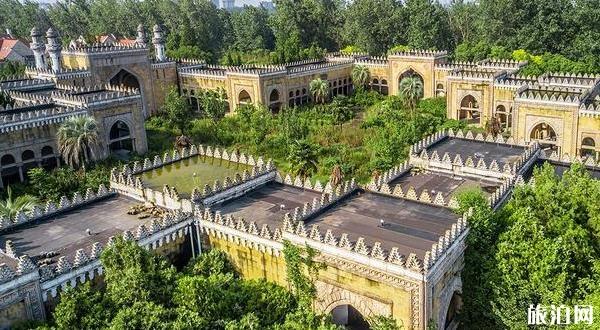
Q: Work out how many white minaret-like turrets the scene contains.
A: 4